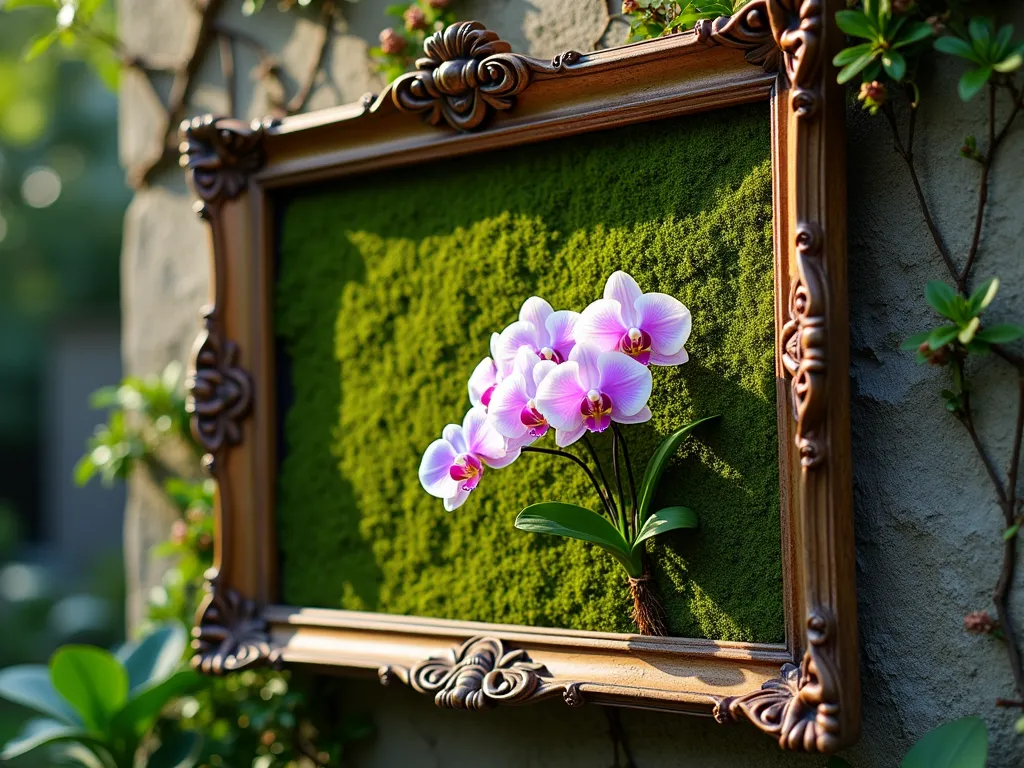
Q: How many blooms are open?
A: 6